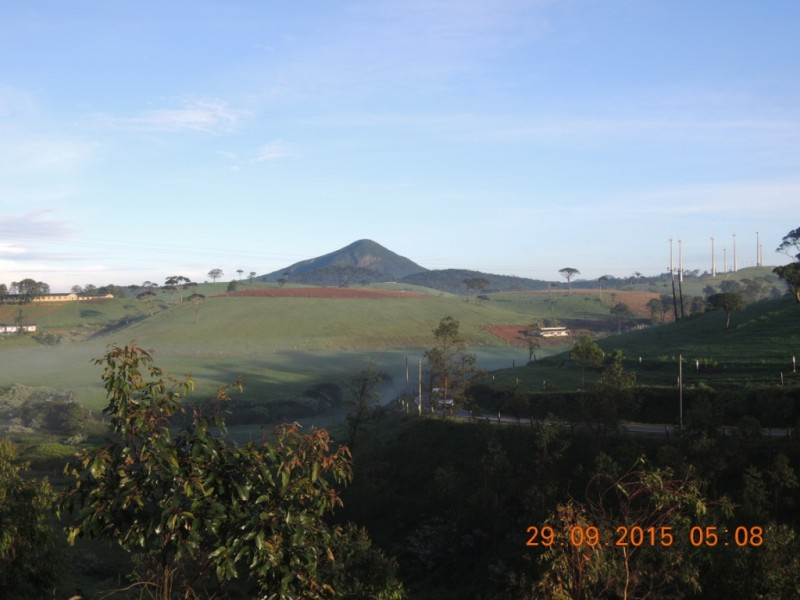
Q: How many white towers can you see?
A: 7